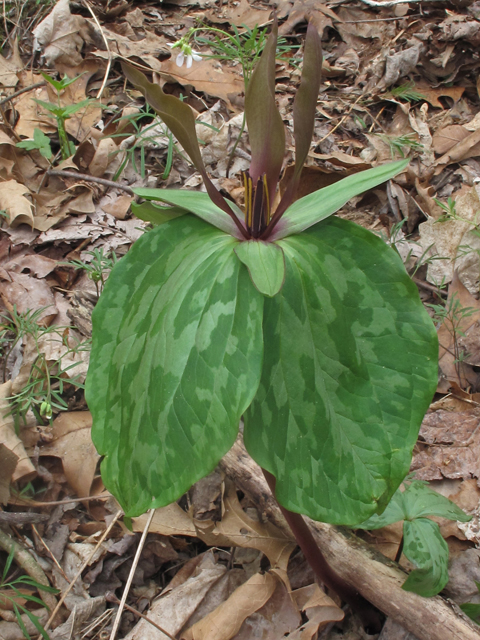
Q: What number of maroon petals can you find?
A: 3